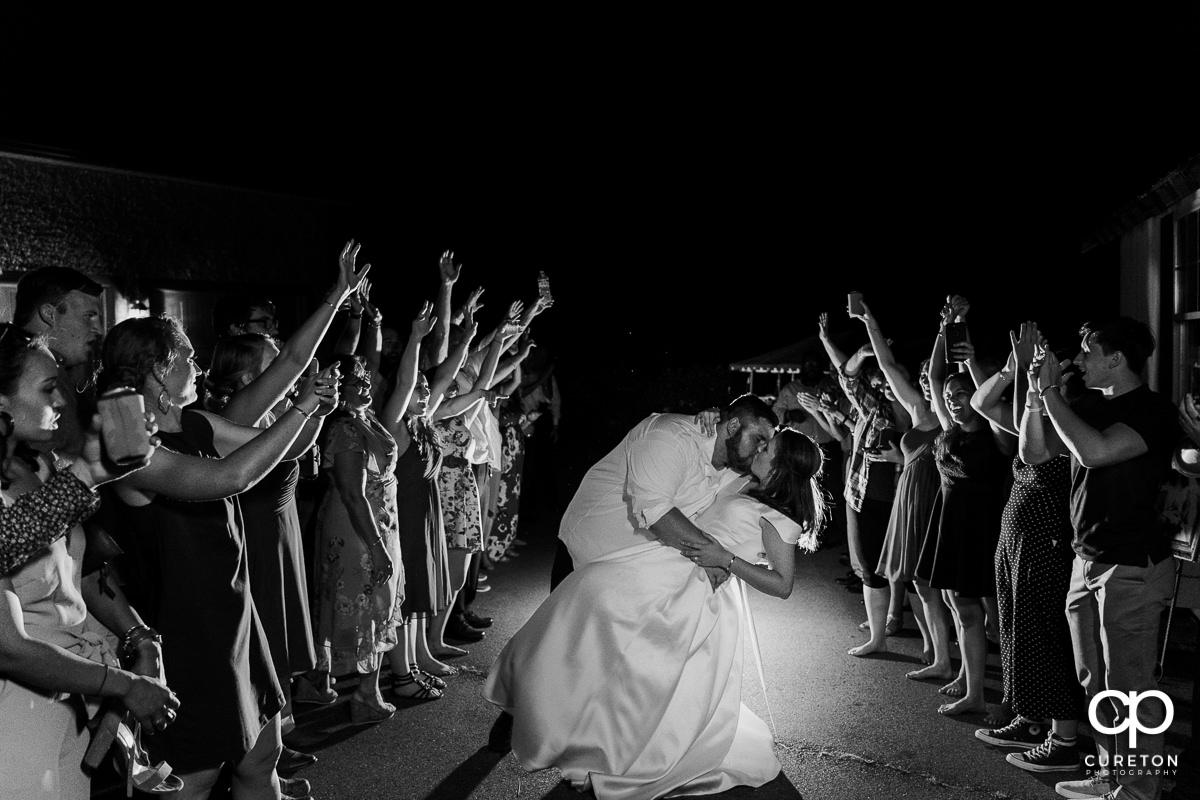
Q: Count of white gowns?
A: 1